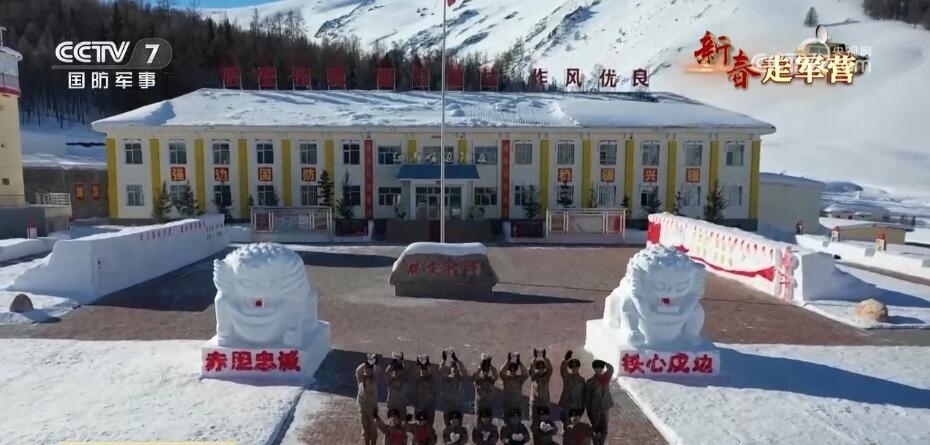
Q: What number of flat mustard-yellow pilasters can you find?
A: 14